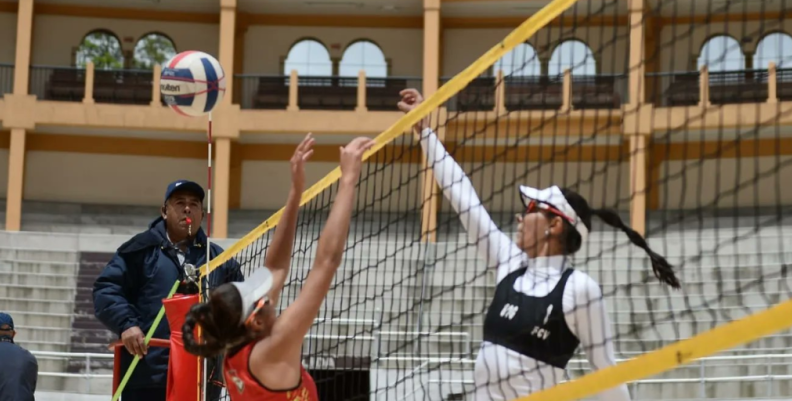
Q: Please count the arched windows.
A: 8